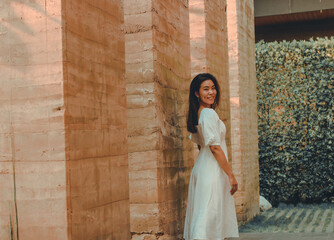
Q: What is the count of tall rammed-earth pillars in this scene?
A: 4